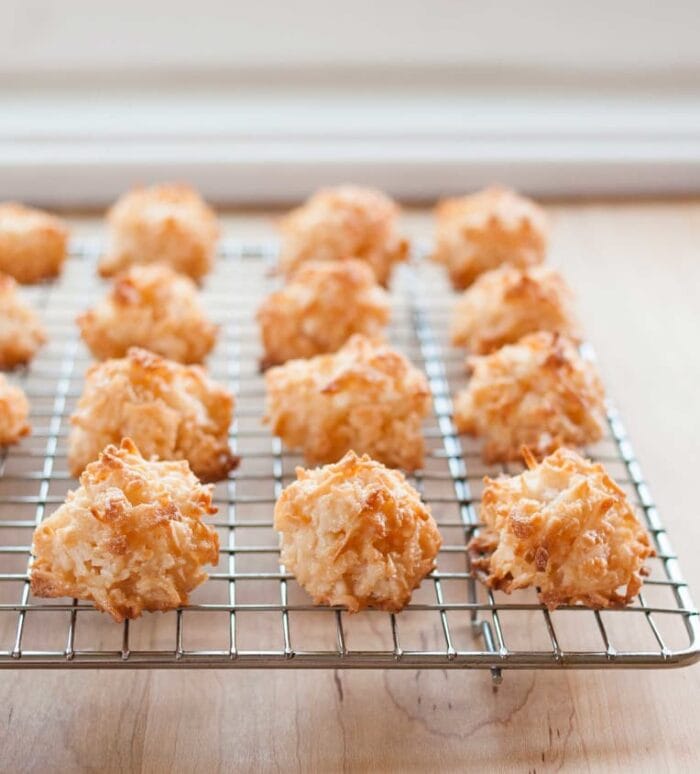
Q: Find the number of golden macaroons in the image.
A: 15